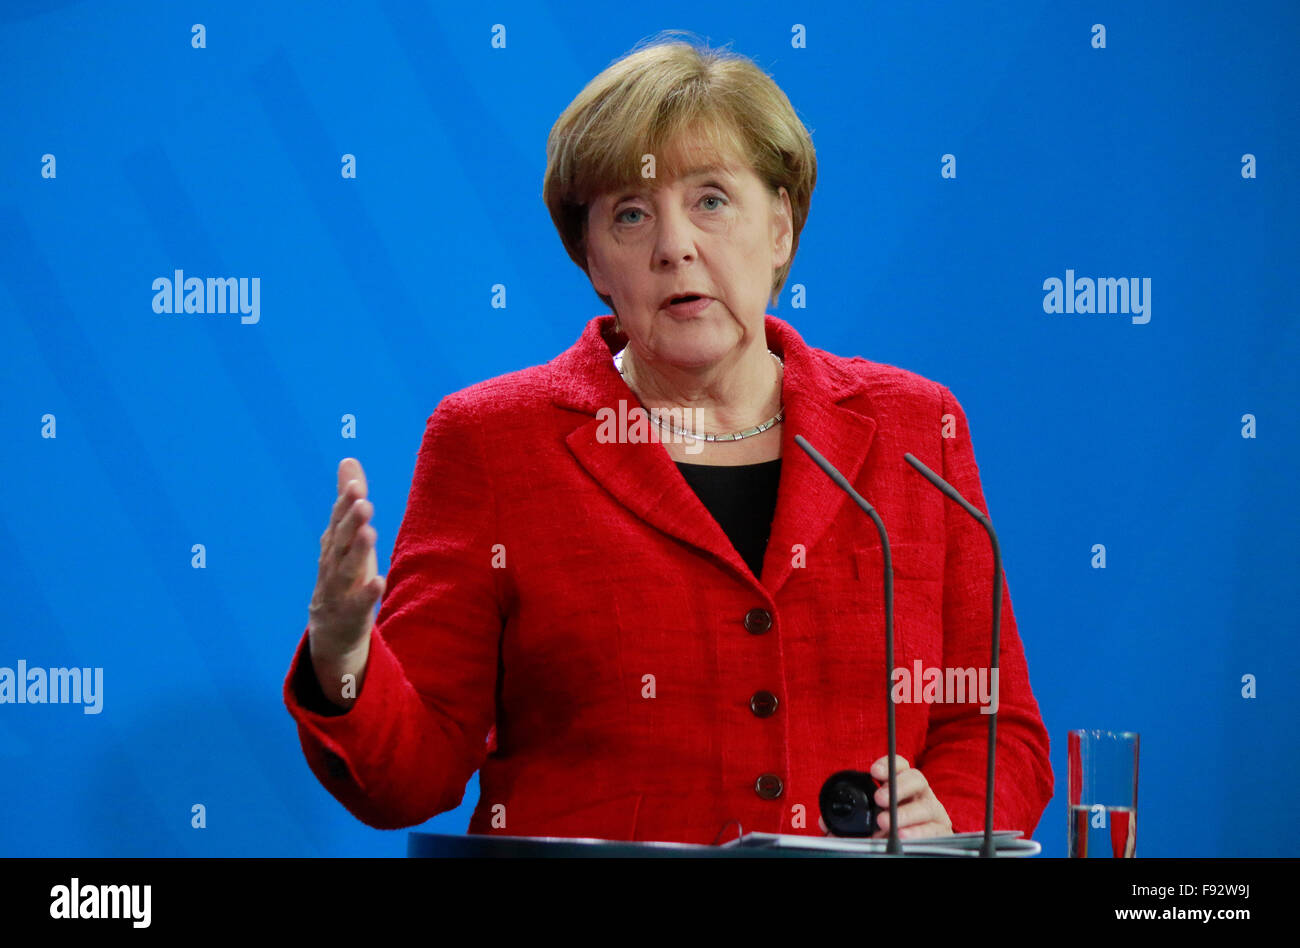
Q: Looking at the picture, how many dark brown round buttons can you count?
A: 3